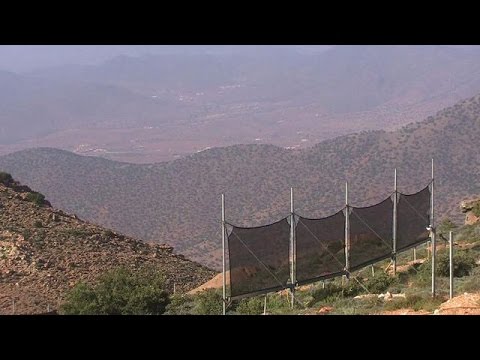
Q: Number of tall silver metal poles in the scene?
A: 5